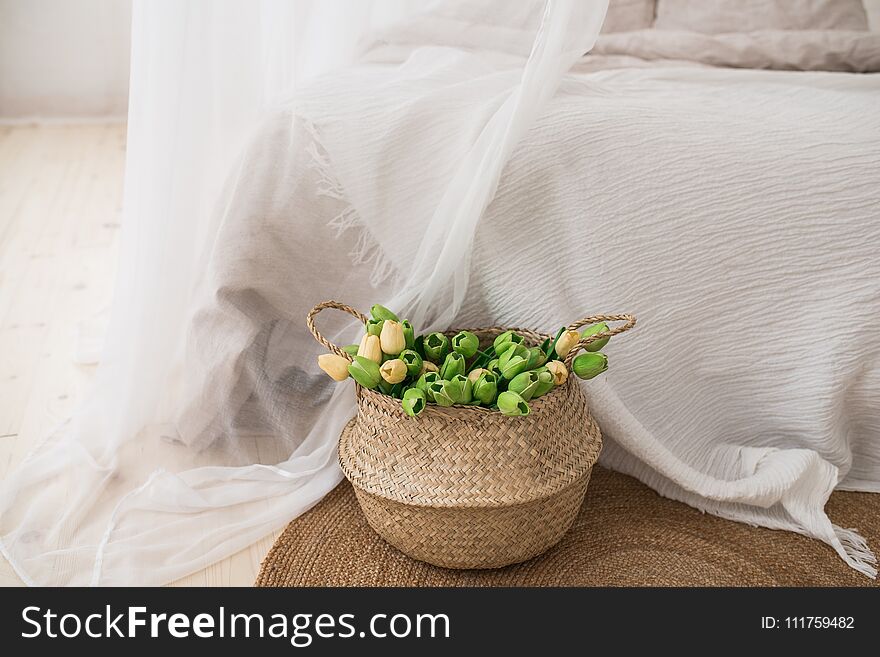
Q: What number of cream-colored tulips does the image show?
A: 8